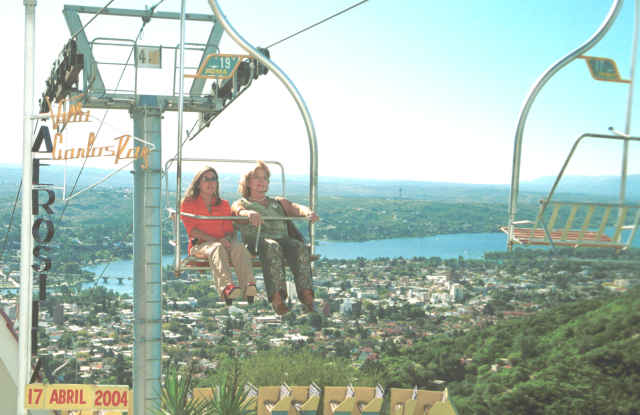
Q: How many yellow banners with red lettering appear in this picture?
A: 1